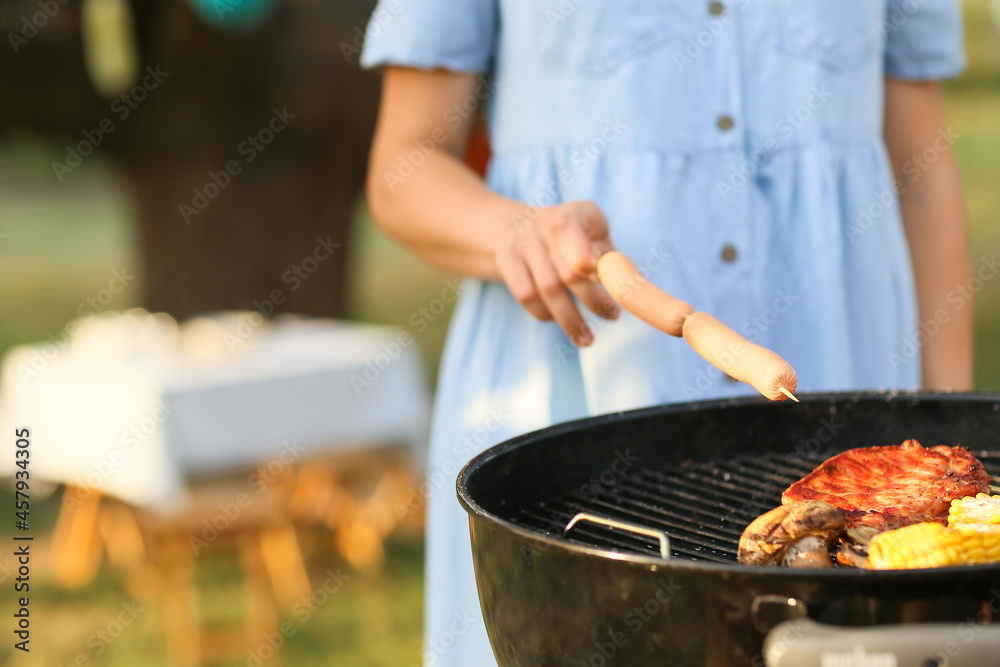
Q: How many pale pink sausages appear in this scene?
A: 2